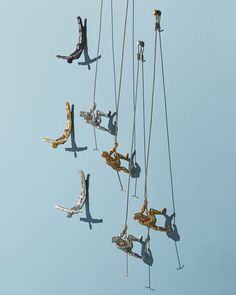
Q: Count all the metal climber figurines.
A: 4